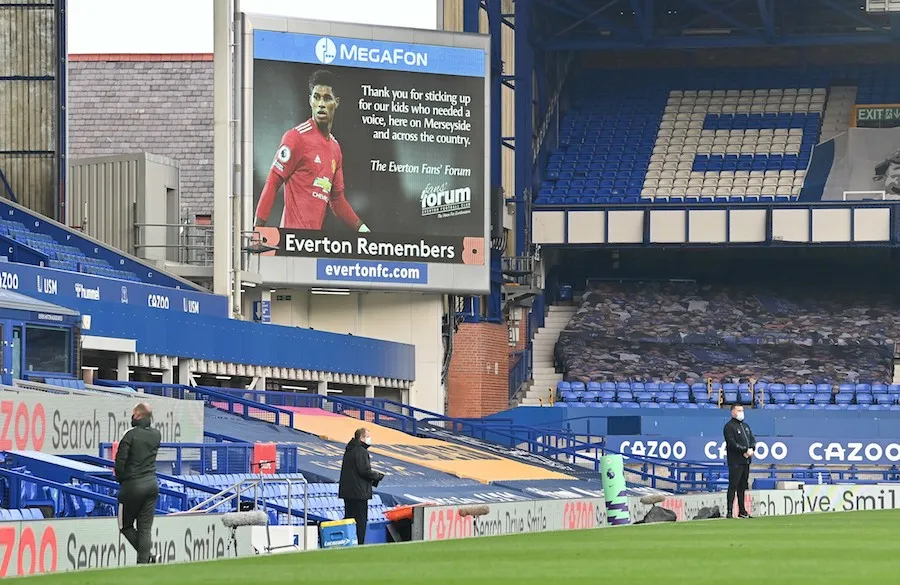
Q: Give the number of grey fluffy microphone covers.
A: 3